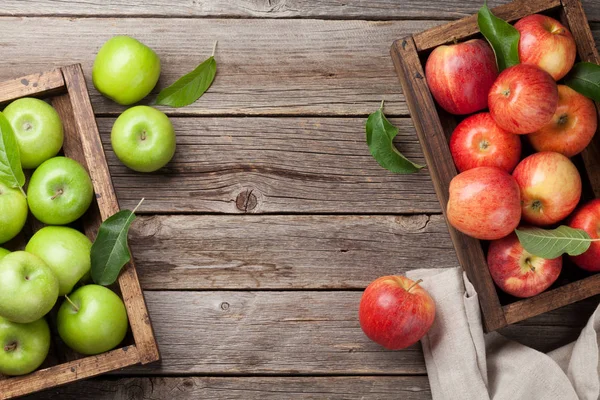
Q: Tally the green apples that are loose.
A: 2